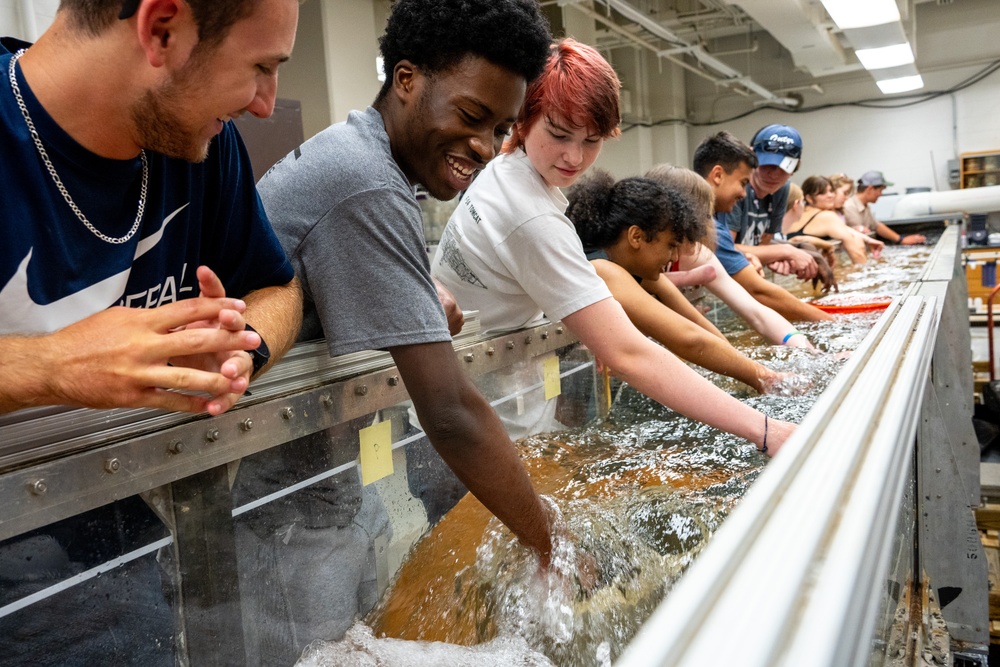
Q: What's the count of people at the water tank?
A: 11